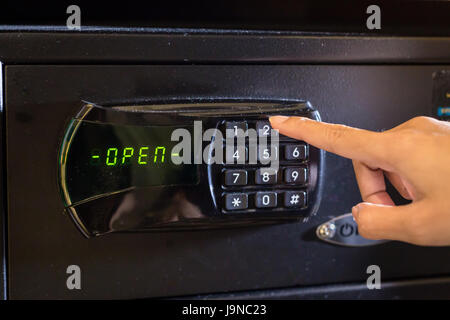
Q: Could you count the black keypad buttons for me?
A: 11